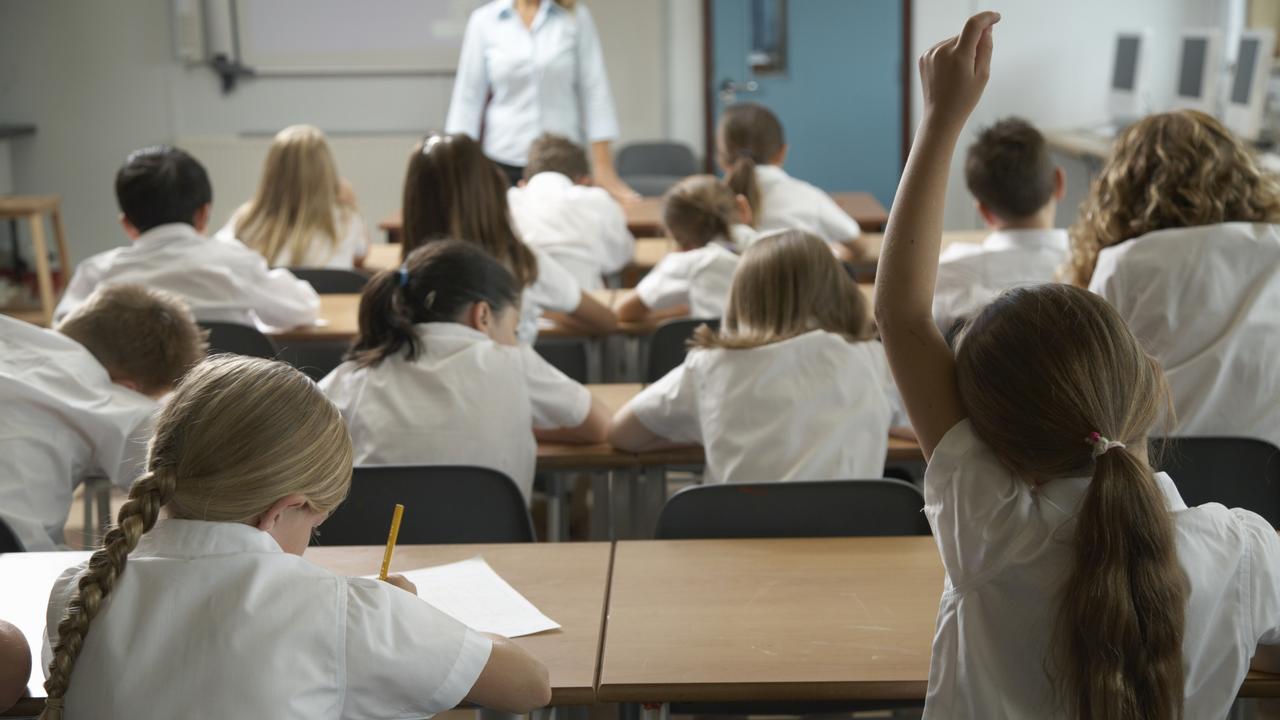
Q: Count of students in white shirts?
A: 13